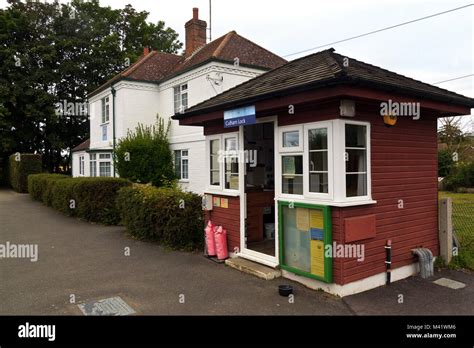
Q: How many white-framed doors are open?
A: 1